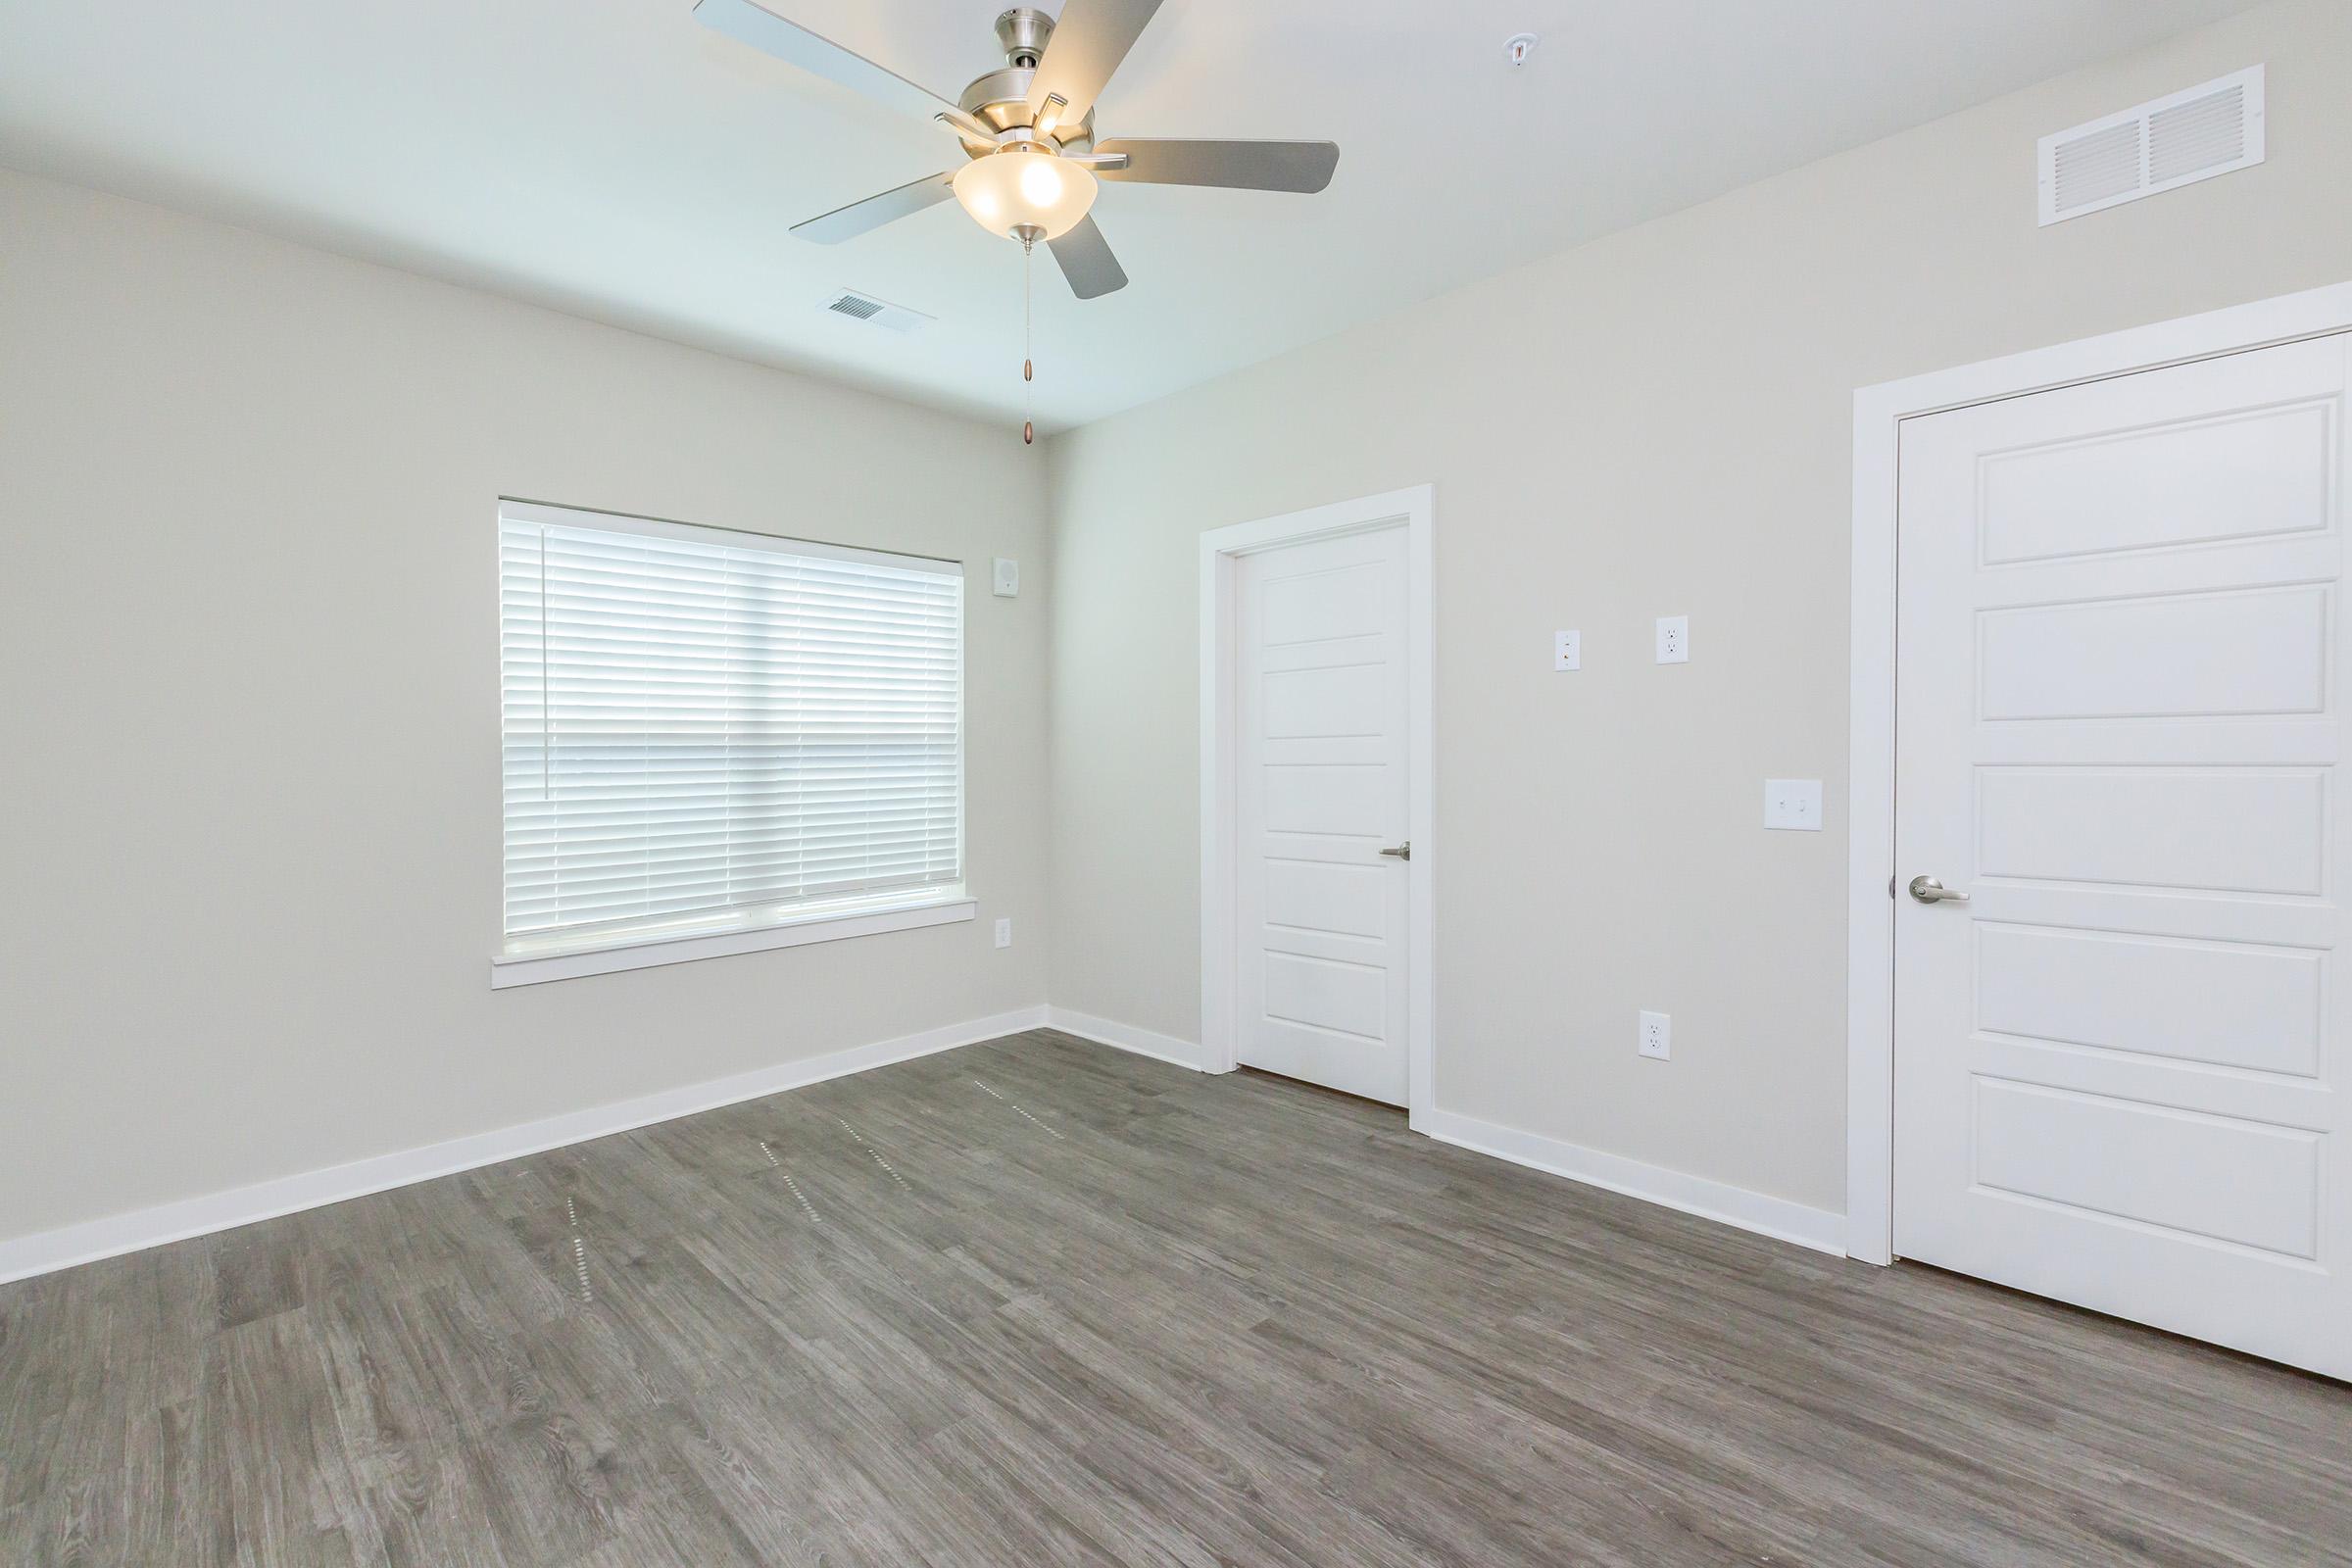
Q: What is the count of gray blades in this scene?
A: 5